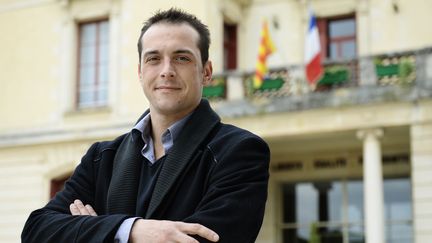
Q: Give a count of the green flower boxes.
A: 4